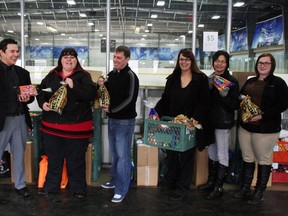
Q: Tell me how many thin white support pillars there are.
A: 4